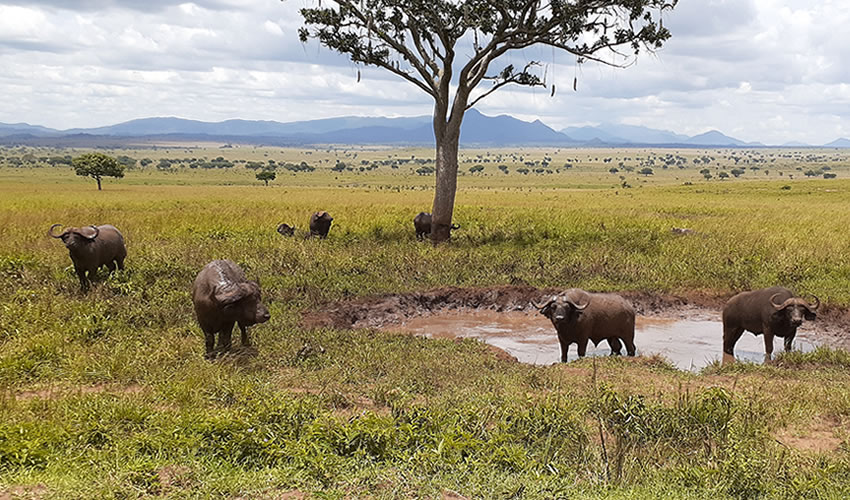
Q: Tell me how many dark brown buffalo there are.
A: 7